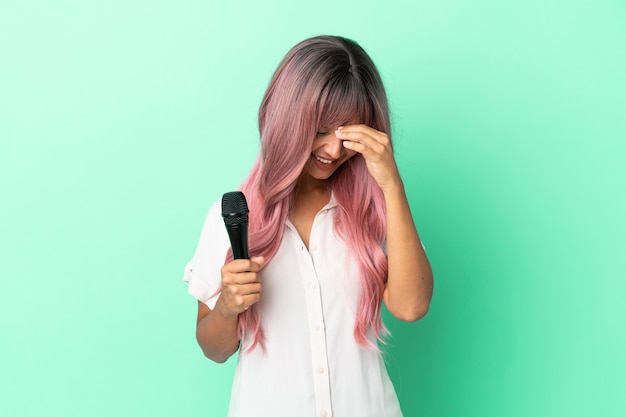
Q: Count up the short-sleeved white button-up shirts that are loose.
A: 1